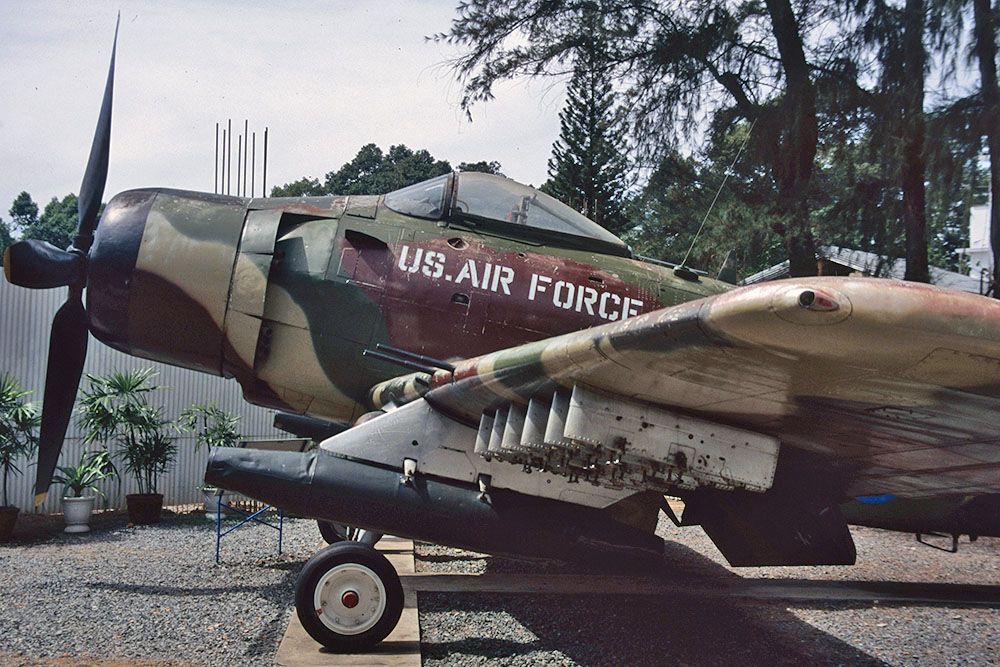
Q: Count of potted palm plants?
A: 4